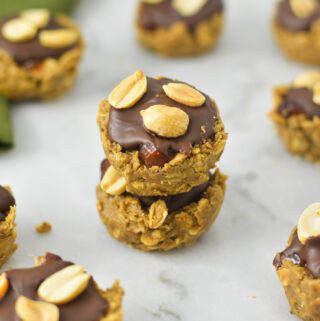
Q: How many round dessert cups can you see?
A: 9